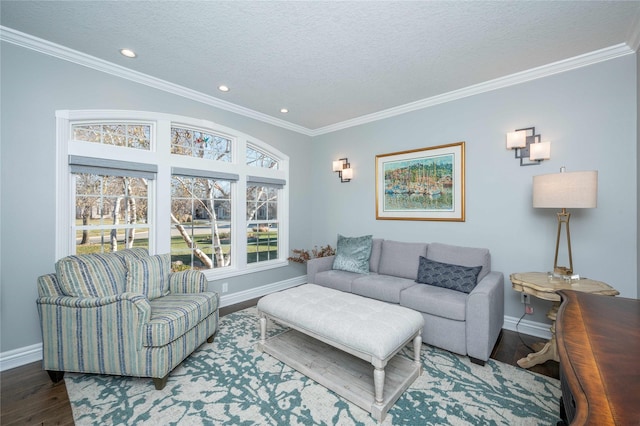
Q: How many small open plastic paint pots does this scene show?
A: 0